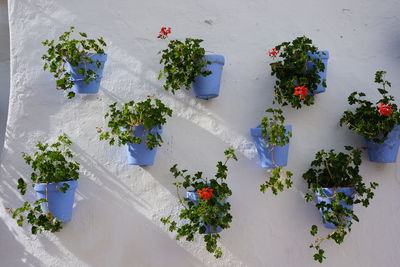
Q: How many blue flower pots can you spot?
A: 9